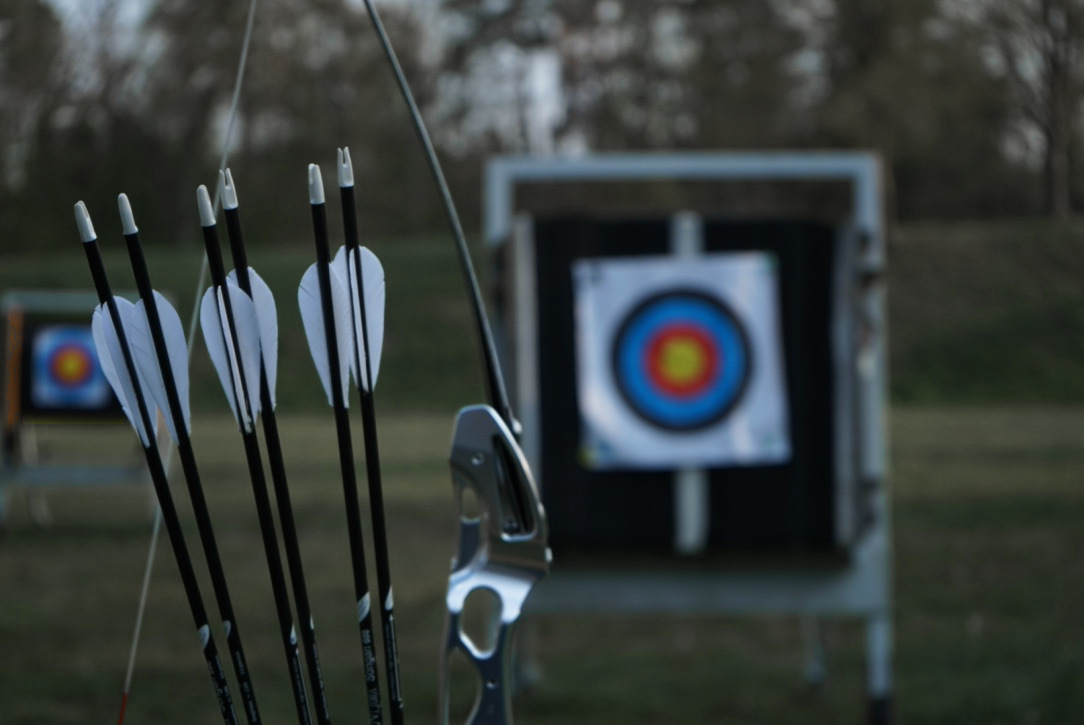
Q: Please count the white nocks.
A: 6